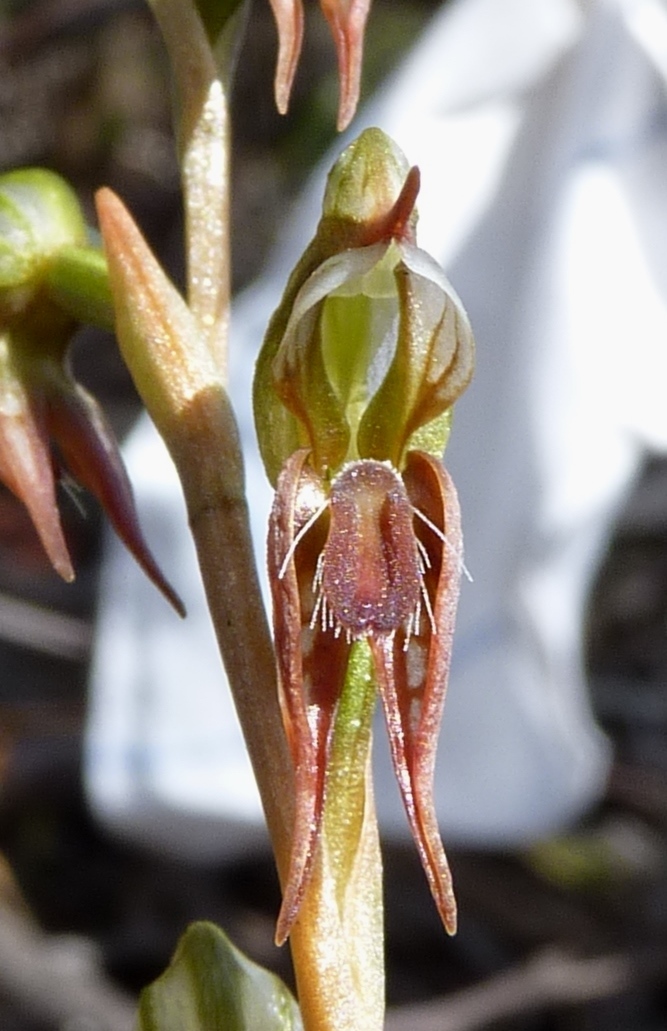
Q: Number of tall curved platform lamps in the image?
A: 0